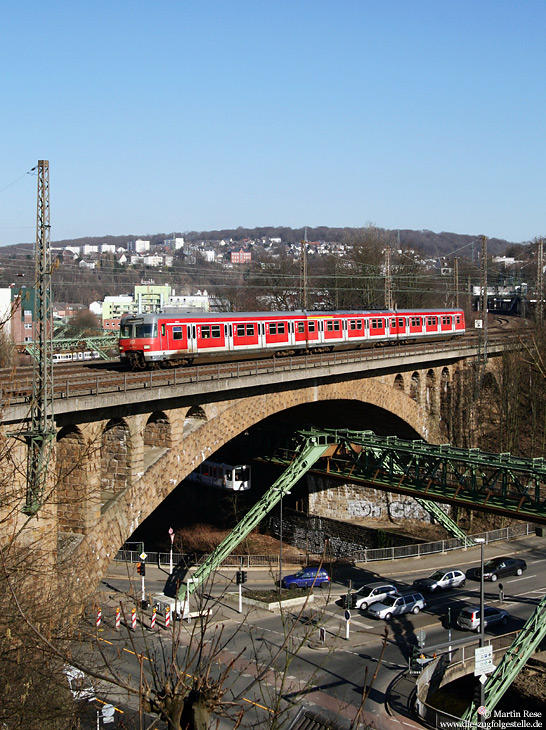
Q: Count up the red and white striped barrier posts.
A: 5